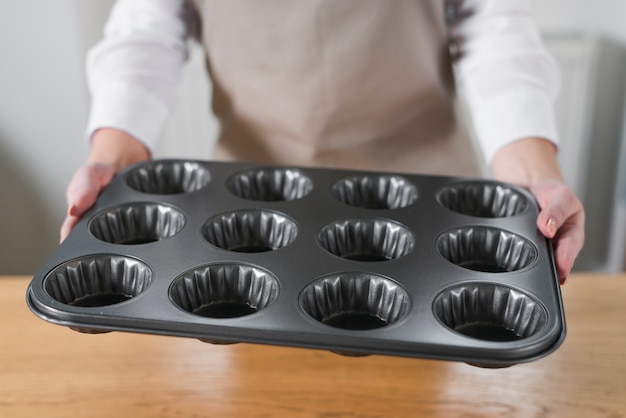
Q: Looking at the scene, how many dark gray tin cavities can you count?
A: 12